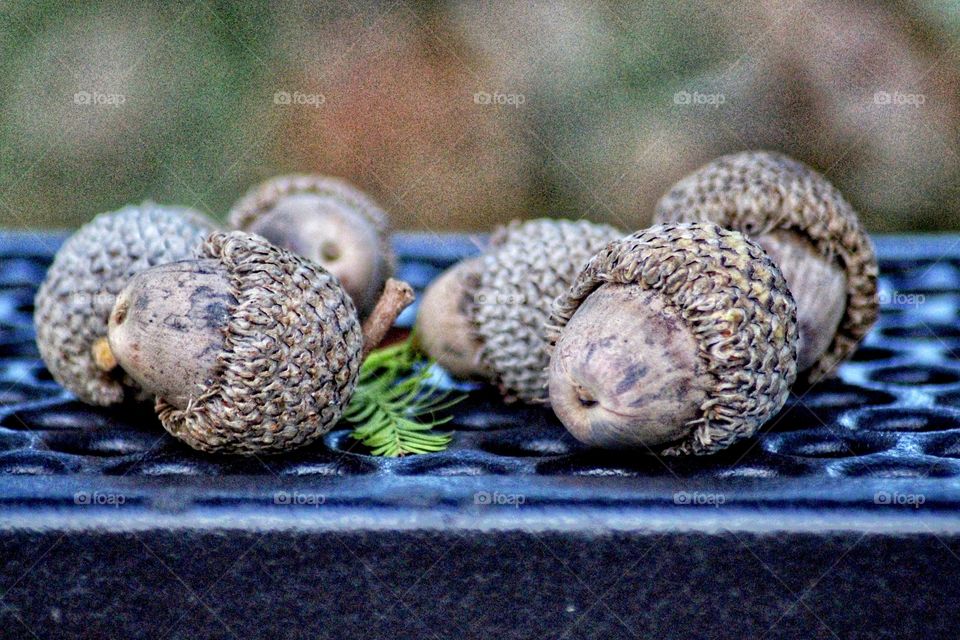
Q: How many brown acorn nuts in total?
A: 6